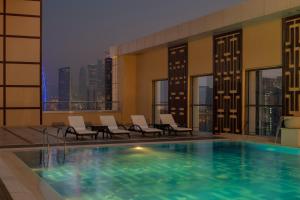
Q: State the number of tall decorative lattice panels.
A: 3